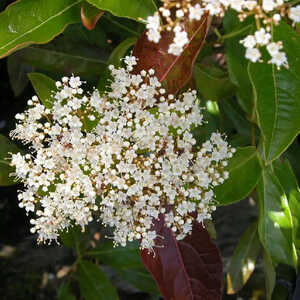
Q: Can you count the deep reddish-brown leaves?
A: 2